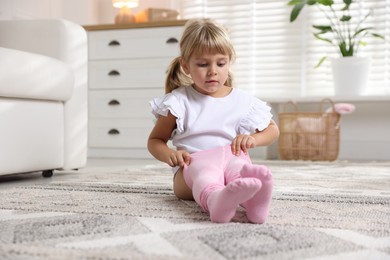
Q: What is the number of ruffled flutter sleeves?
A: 2